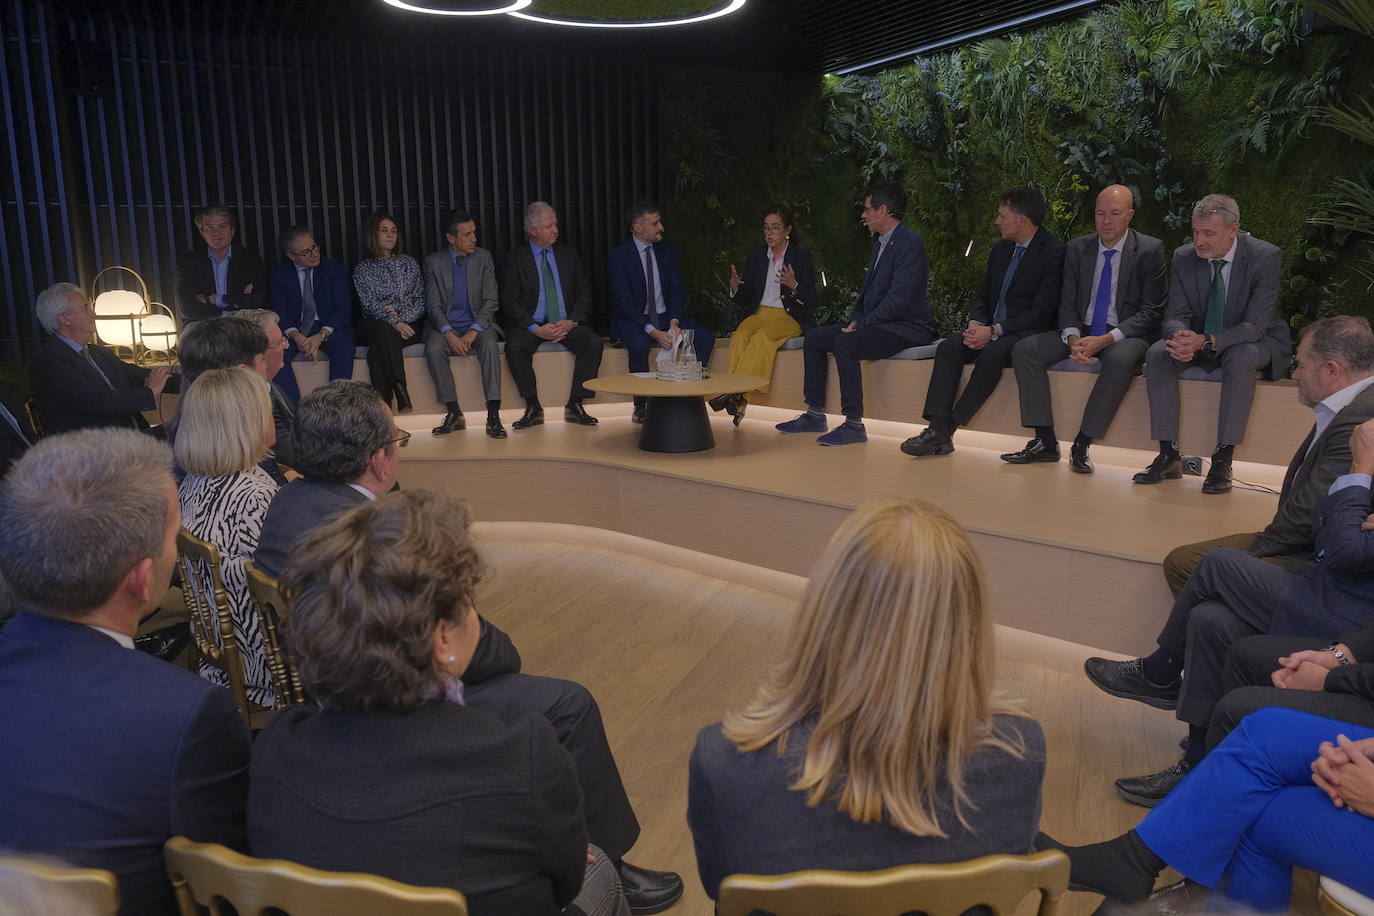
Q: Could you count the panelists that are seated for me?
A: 11